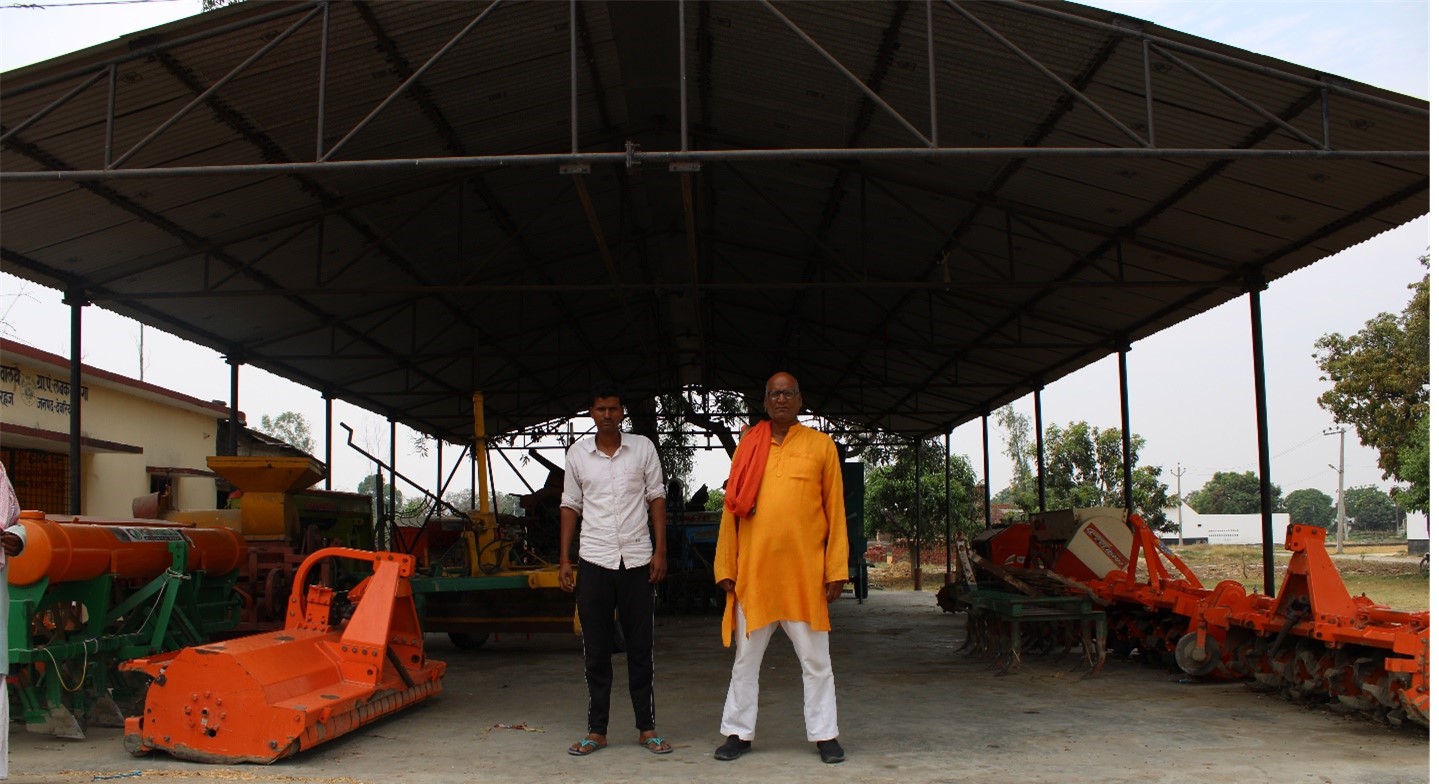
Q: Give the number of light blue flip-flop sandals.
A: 2